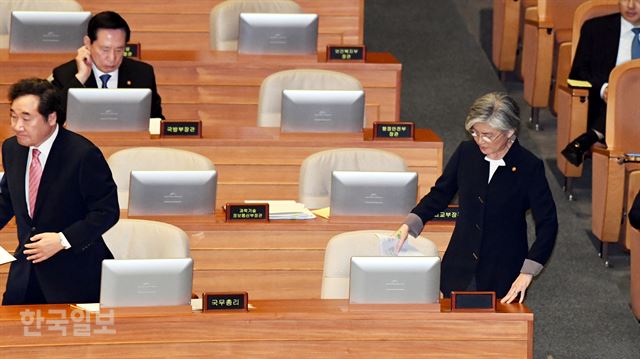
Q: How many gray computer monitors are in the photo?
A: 8